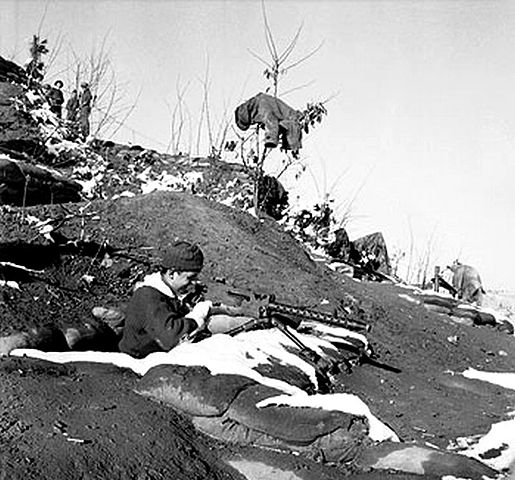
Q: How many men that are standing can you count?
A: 3